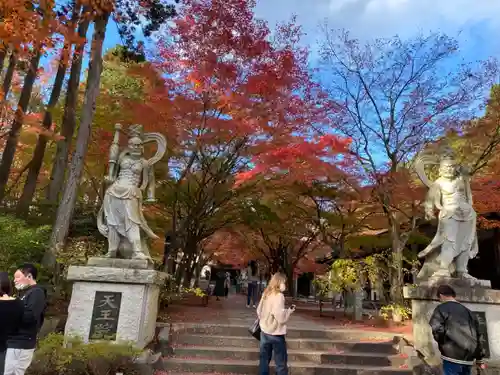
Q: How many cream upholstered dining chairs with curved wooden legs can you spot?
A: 0